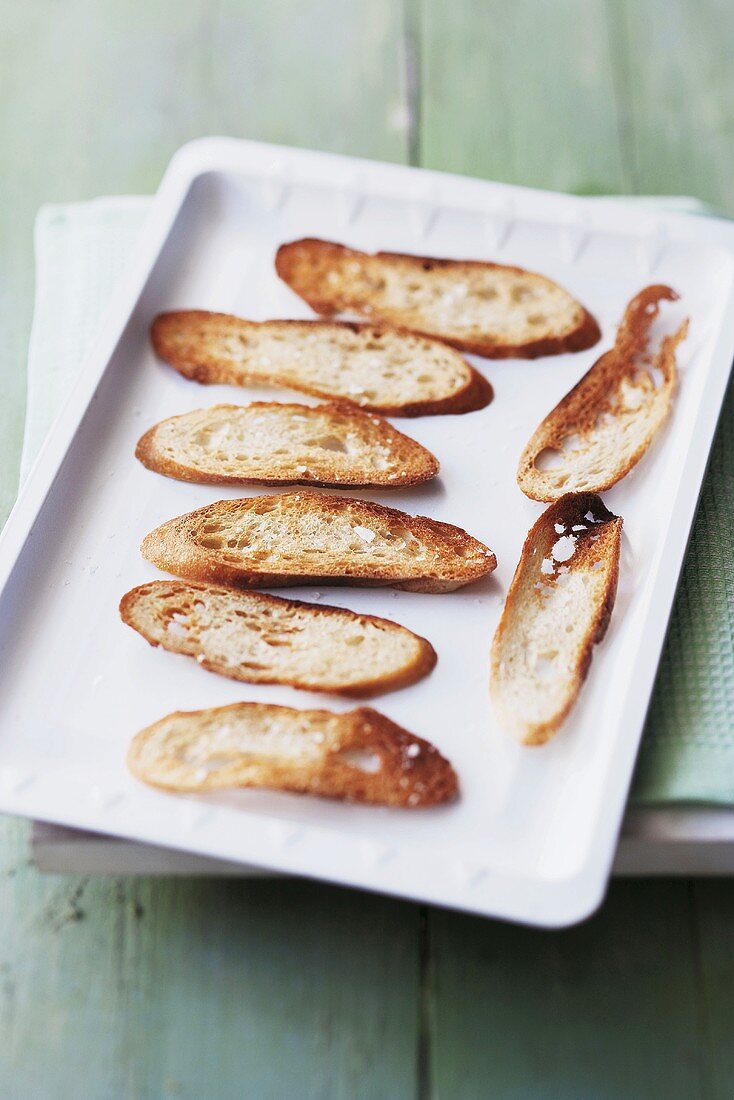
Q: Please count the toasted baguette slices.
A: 8